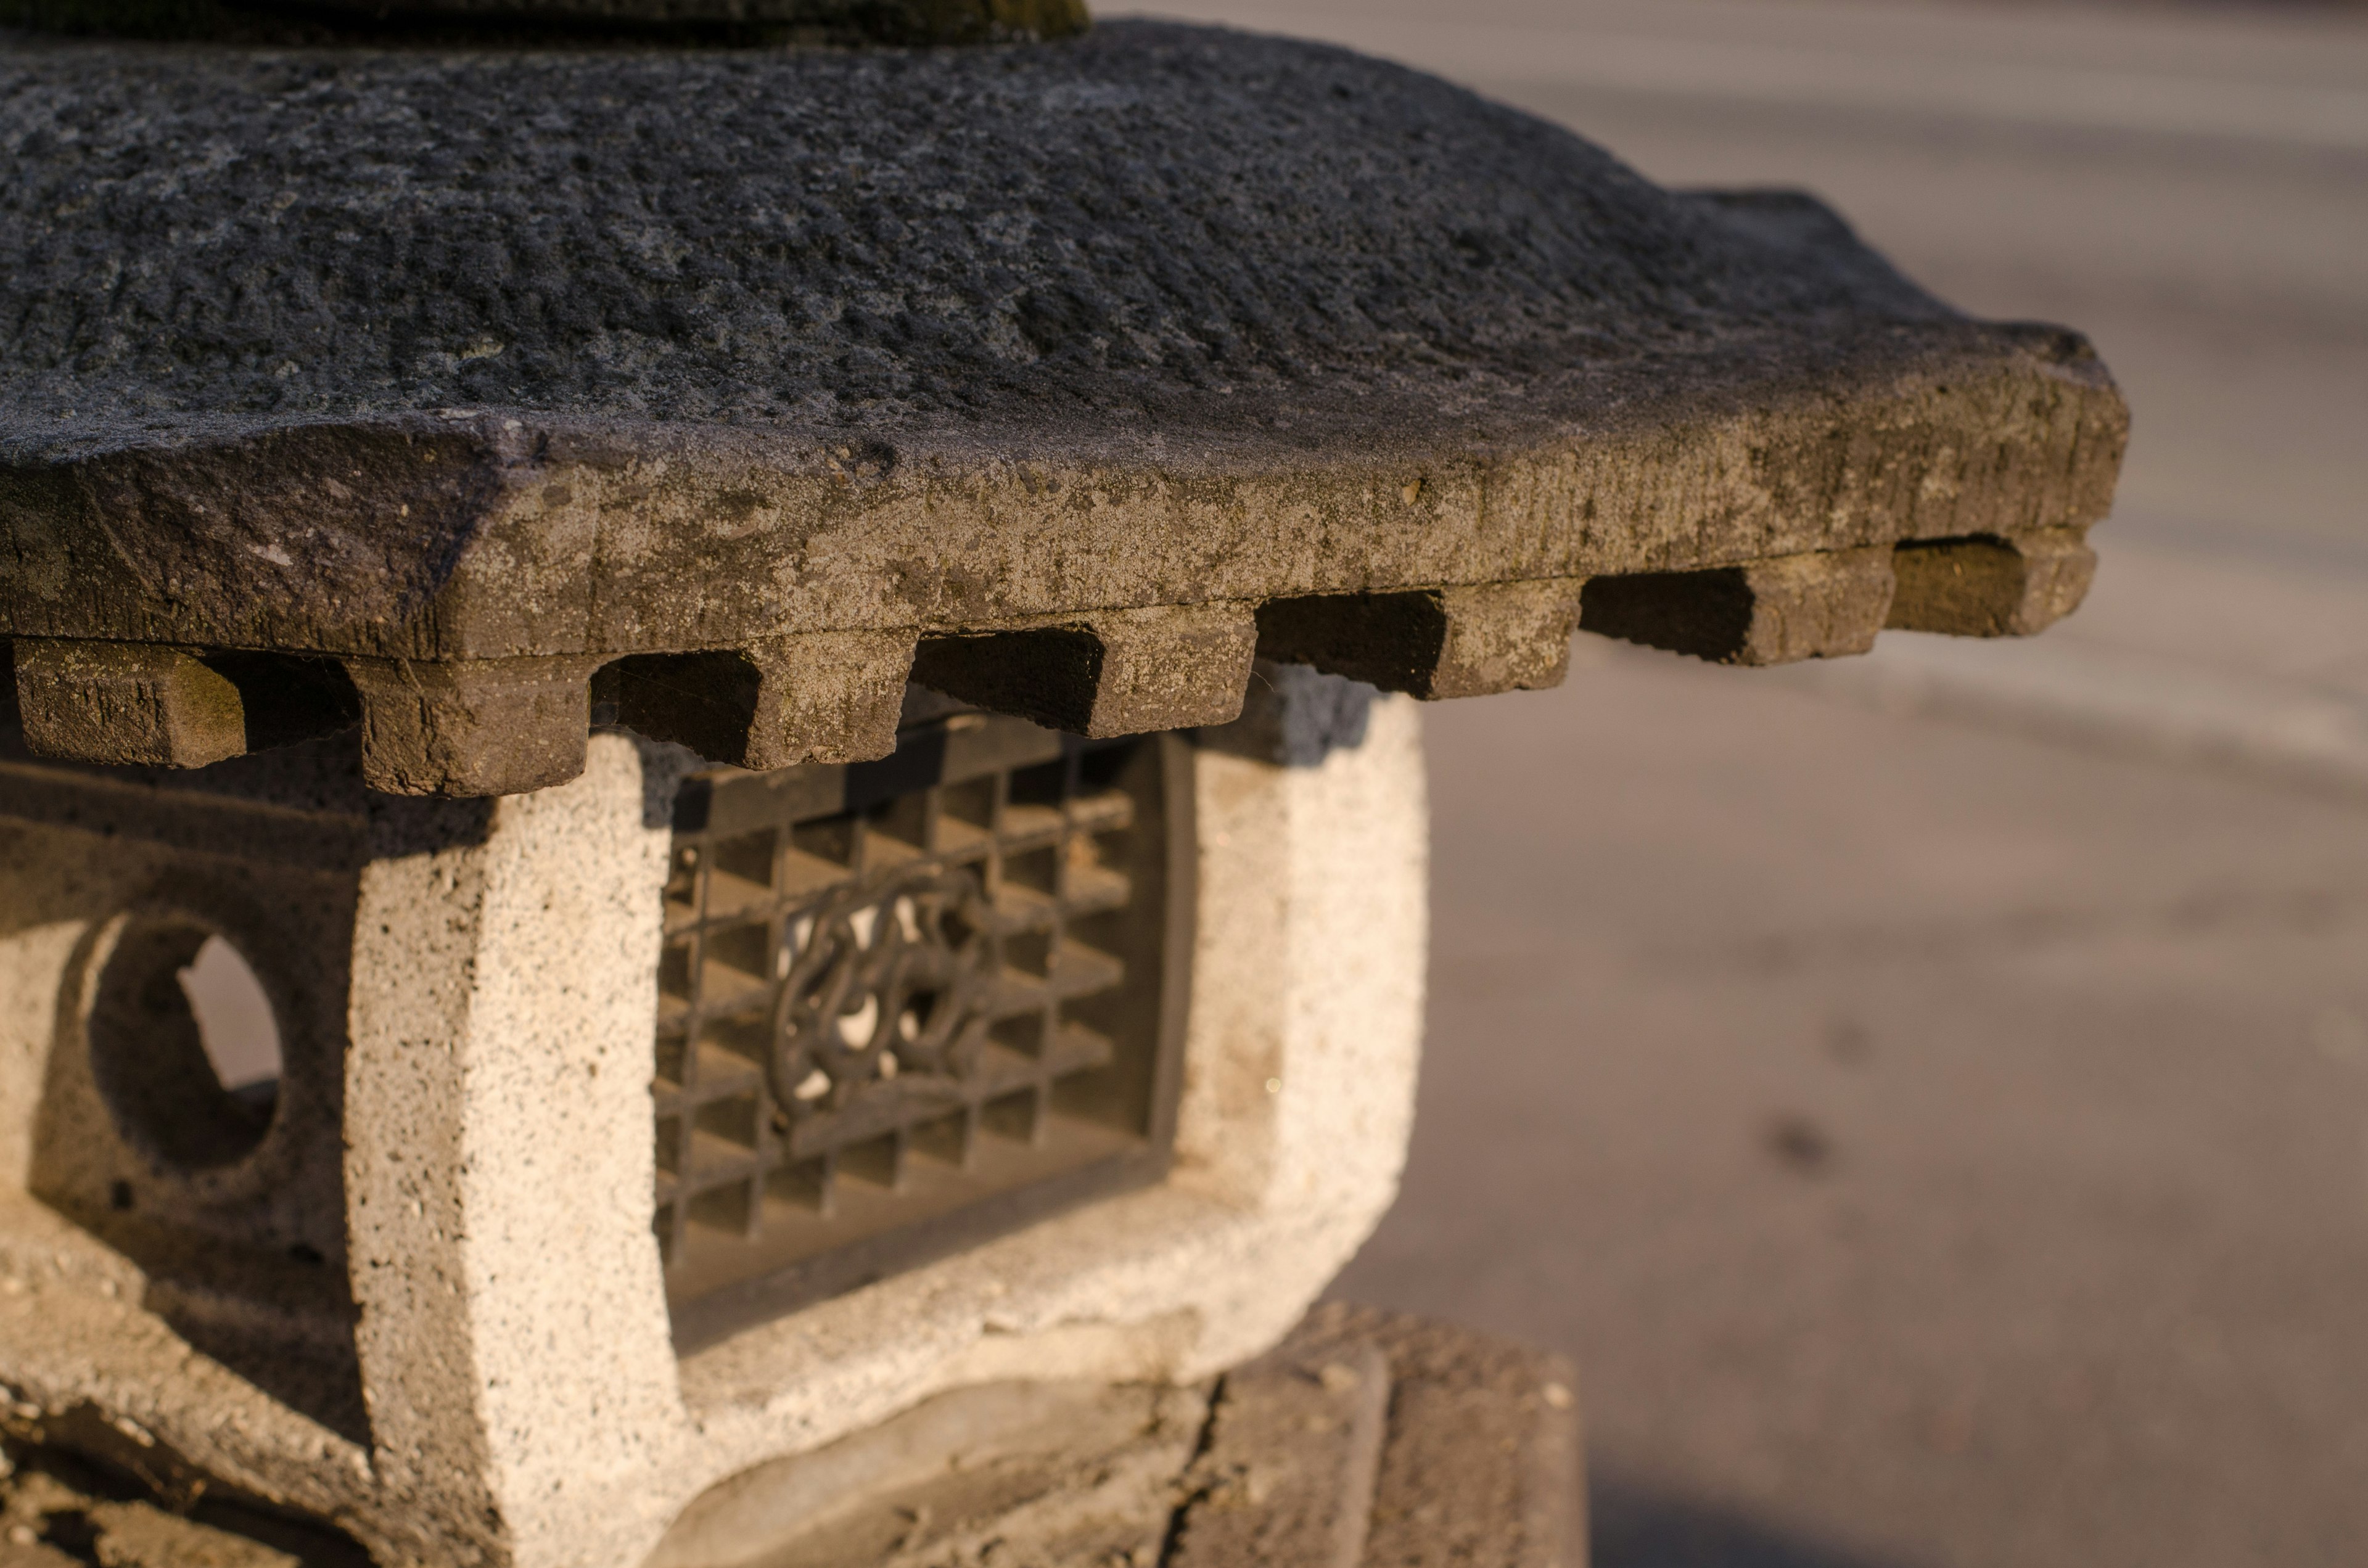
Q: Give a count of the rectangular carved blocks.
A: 7